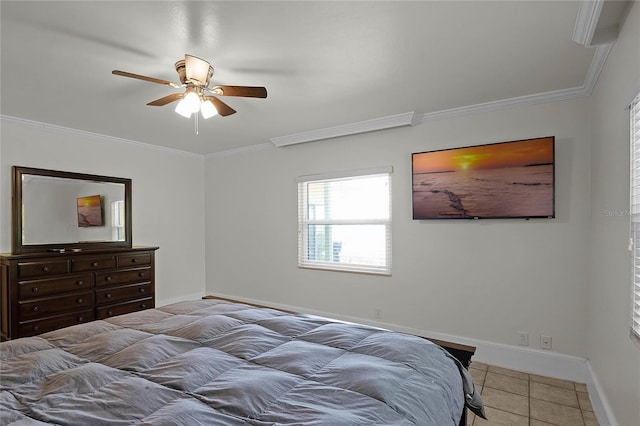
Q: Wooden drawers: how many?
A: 9